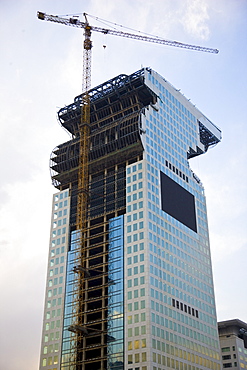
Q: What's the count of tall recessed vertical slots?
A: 14